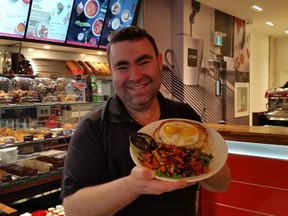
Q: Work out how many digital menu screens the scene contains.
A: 4